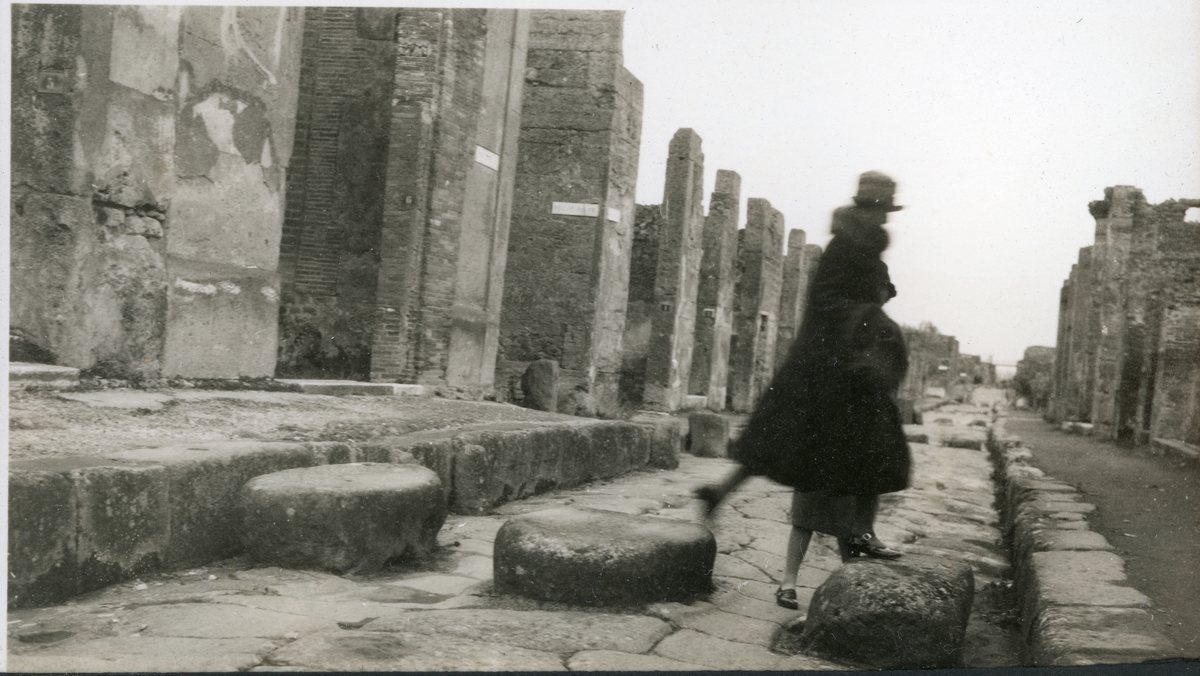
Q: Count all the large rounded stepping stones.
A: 3